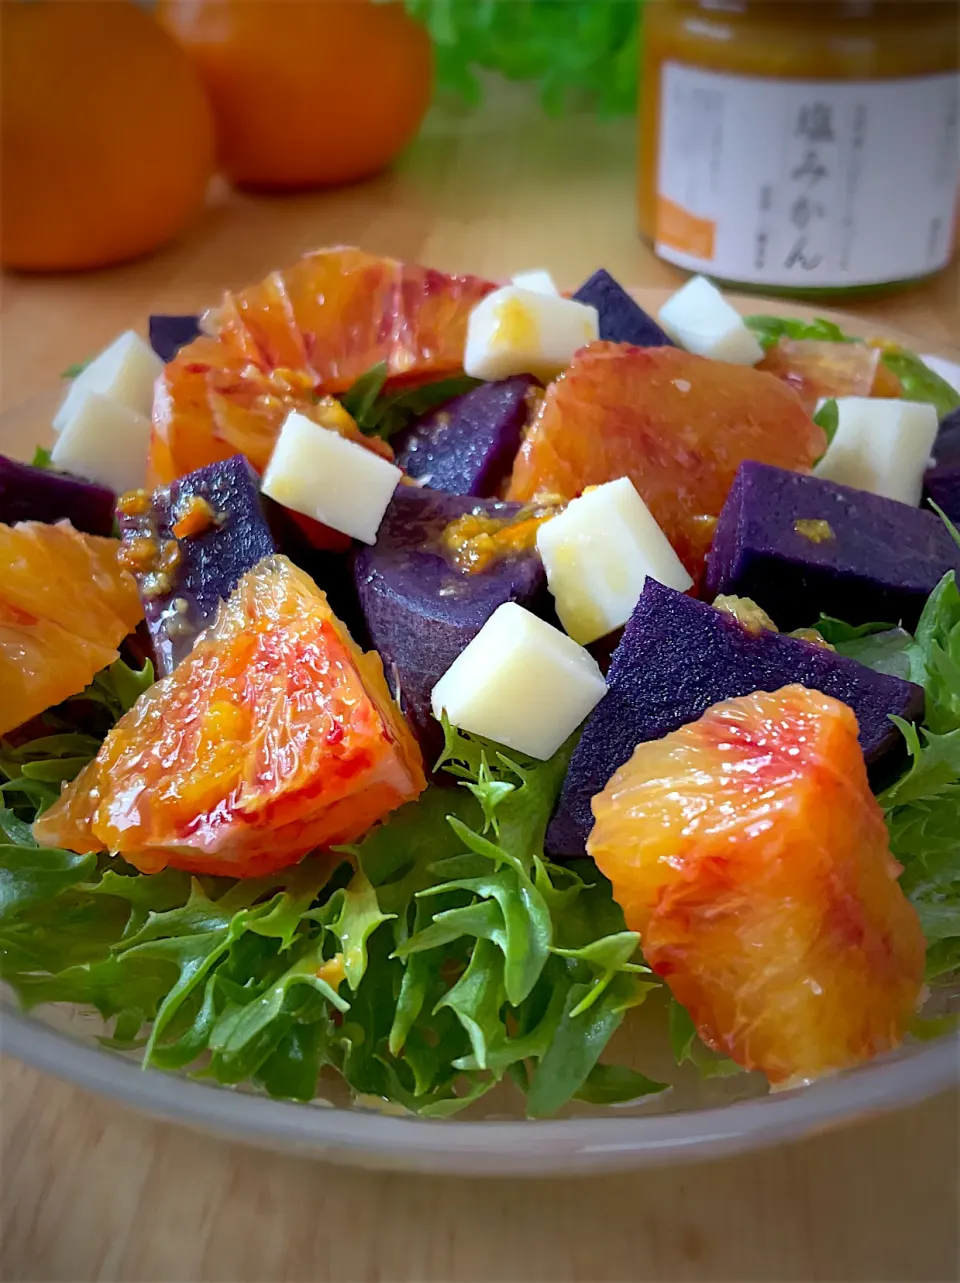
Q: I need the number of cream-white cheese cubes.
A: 9